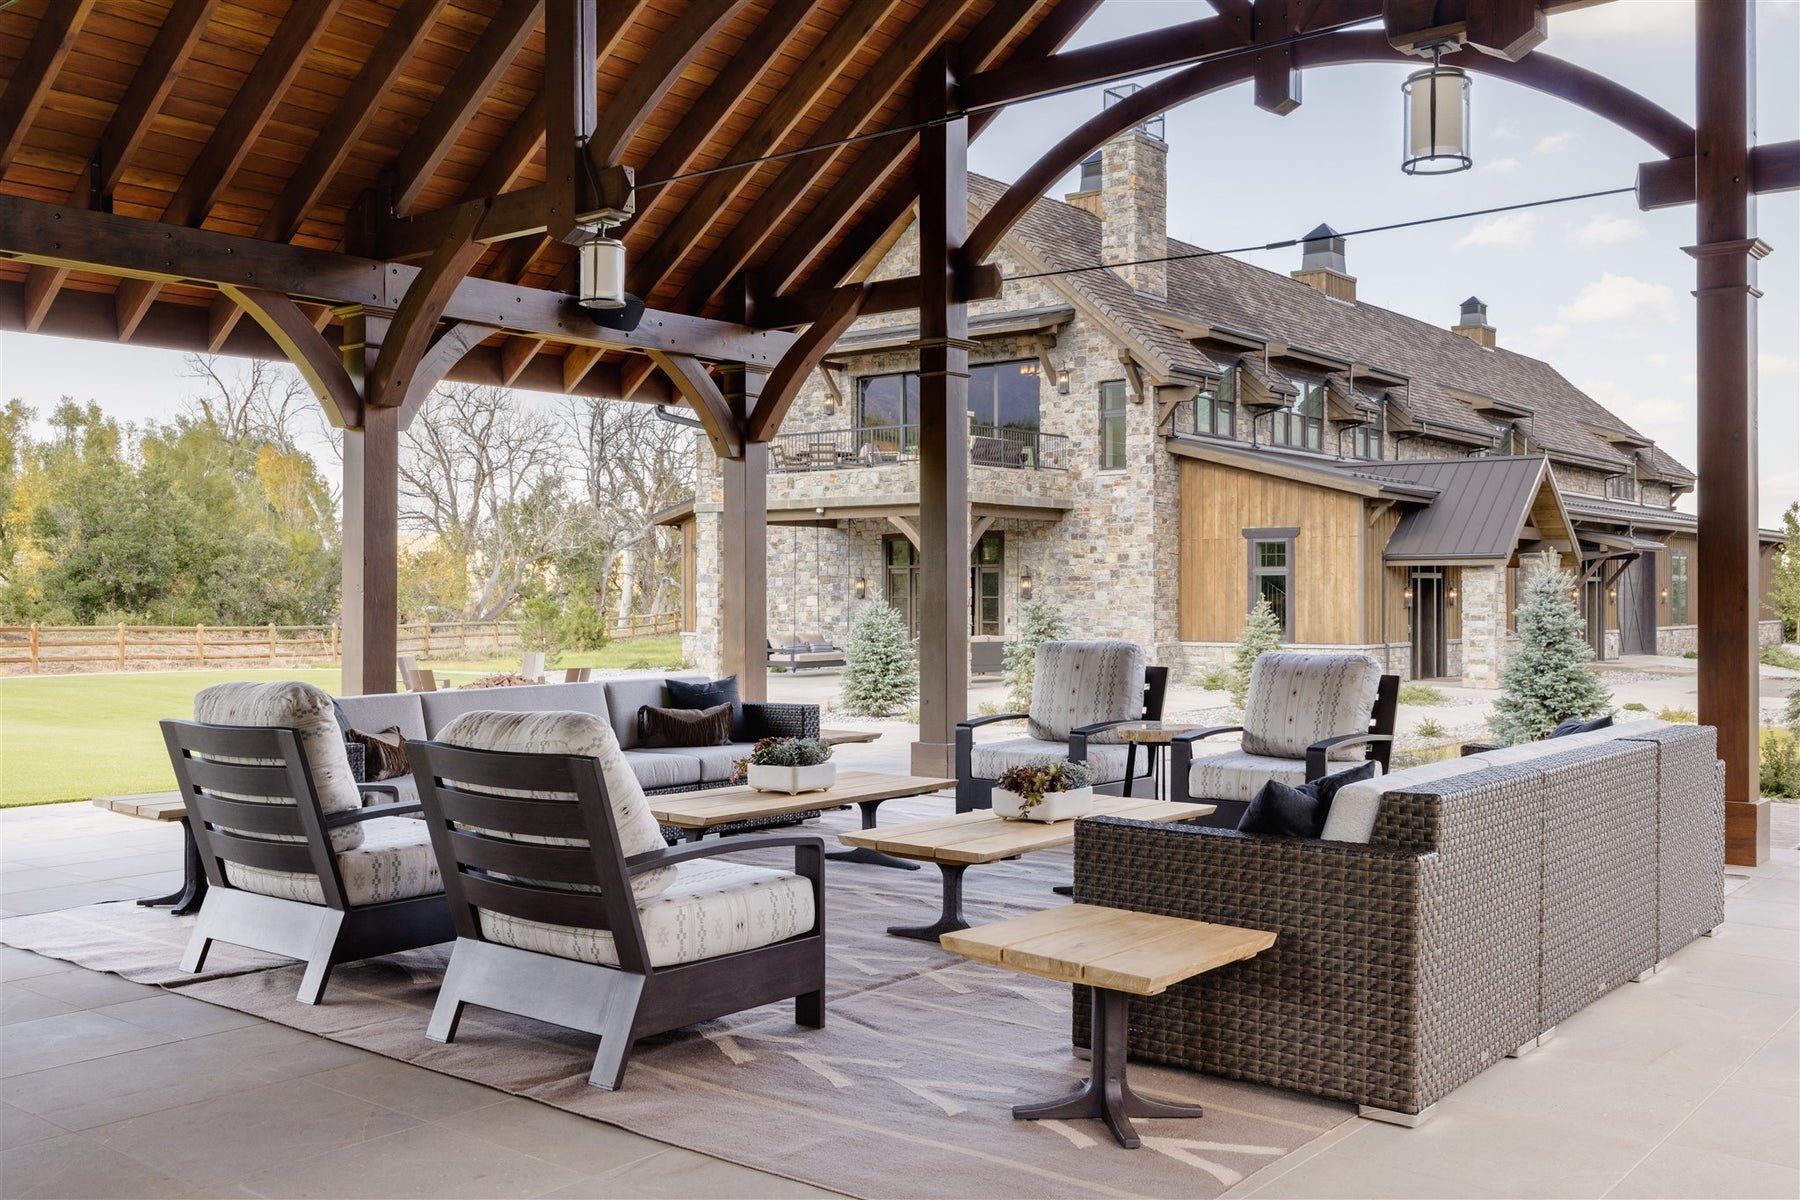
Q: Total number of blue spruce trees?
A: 4